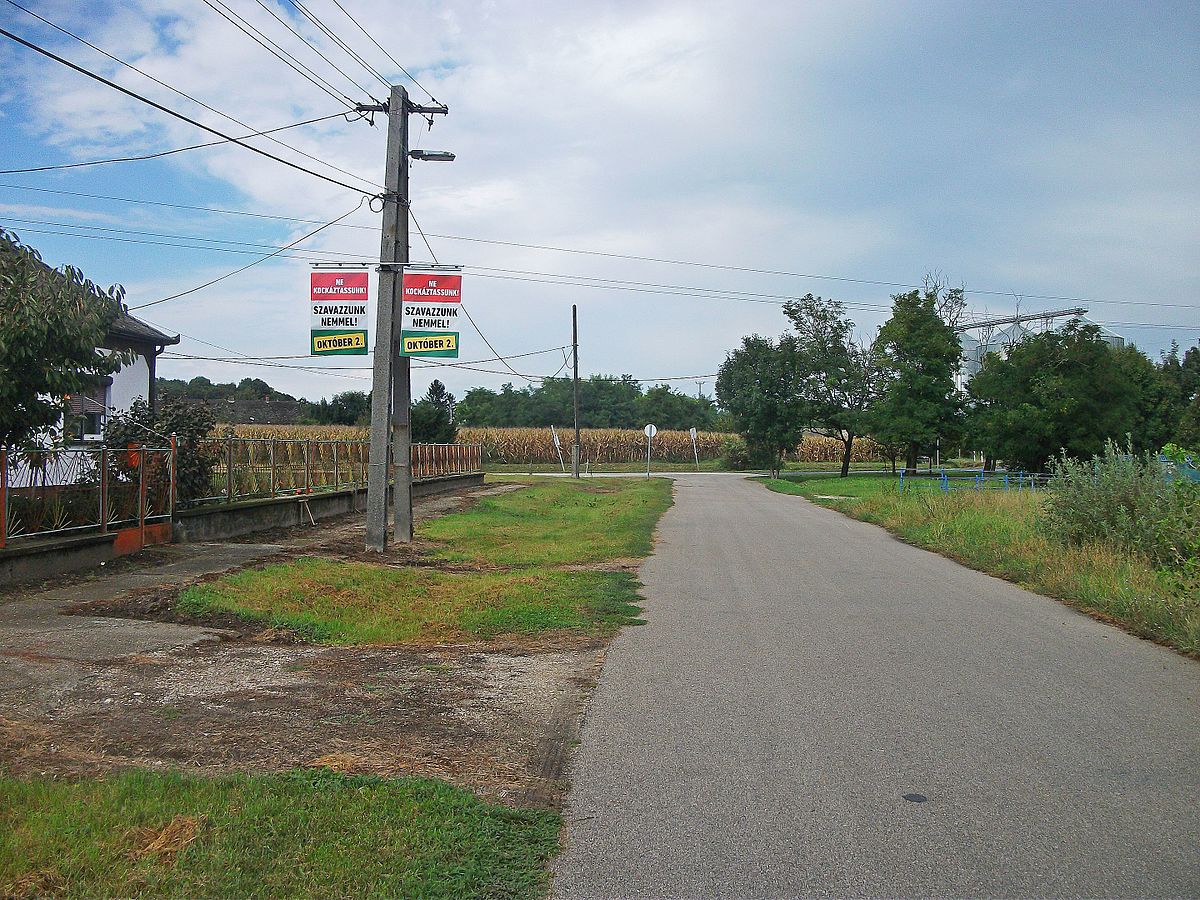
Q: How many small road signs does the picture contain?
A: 3